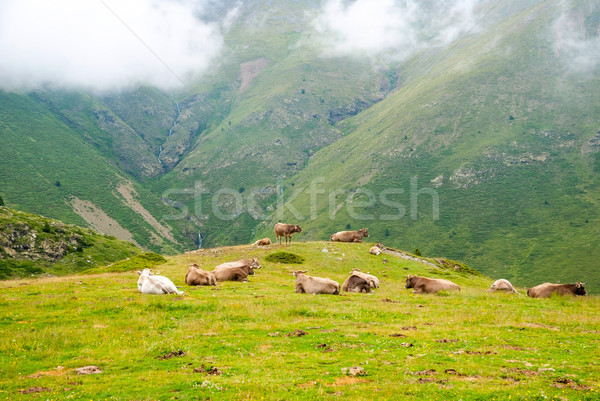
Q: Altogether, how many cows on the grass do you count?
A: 14